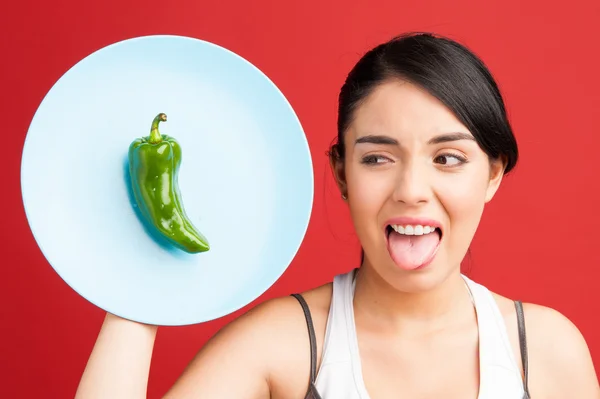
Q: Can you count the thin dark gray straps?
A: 2